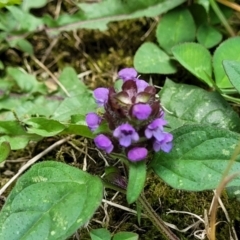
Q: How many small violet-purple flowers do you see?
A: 10